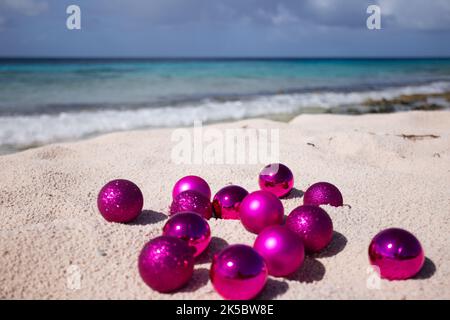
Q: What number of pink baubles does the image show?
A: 13